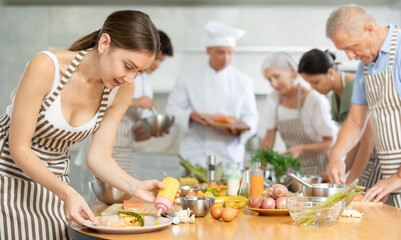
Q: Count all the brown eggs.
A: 3